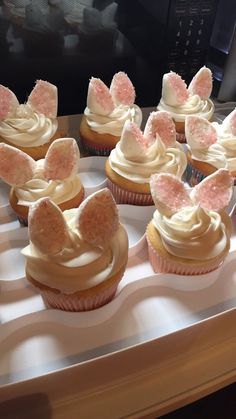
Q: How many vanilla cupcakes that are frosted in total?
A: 8